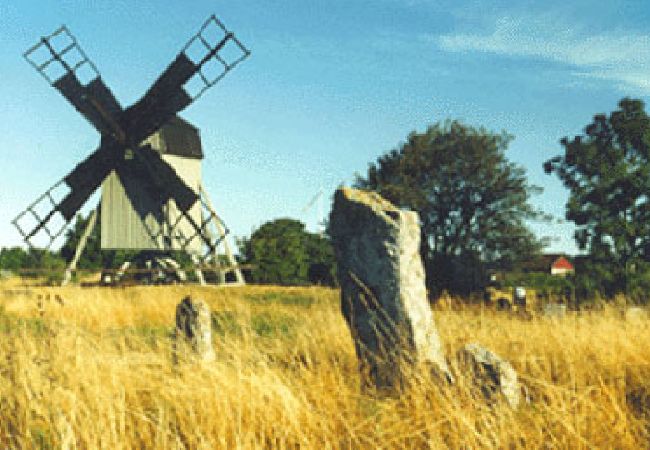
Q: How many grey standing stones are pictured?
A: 3